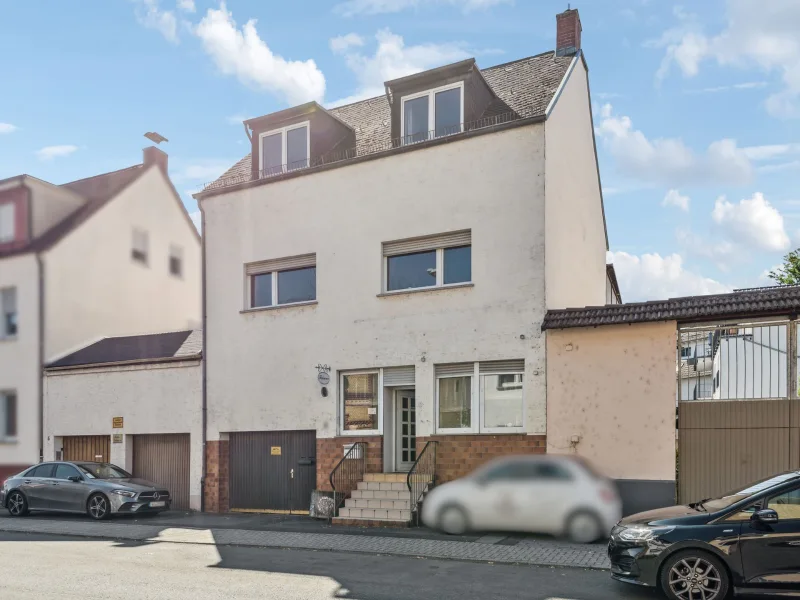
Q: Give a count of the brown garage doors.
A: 2